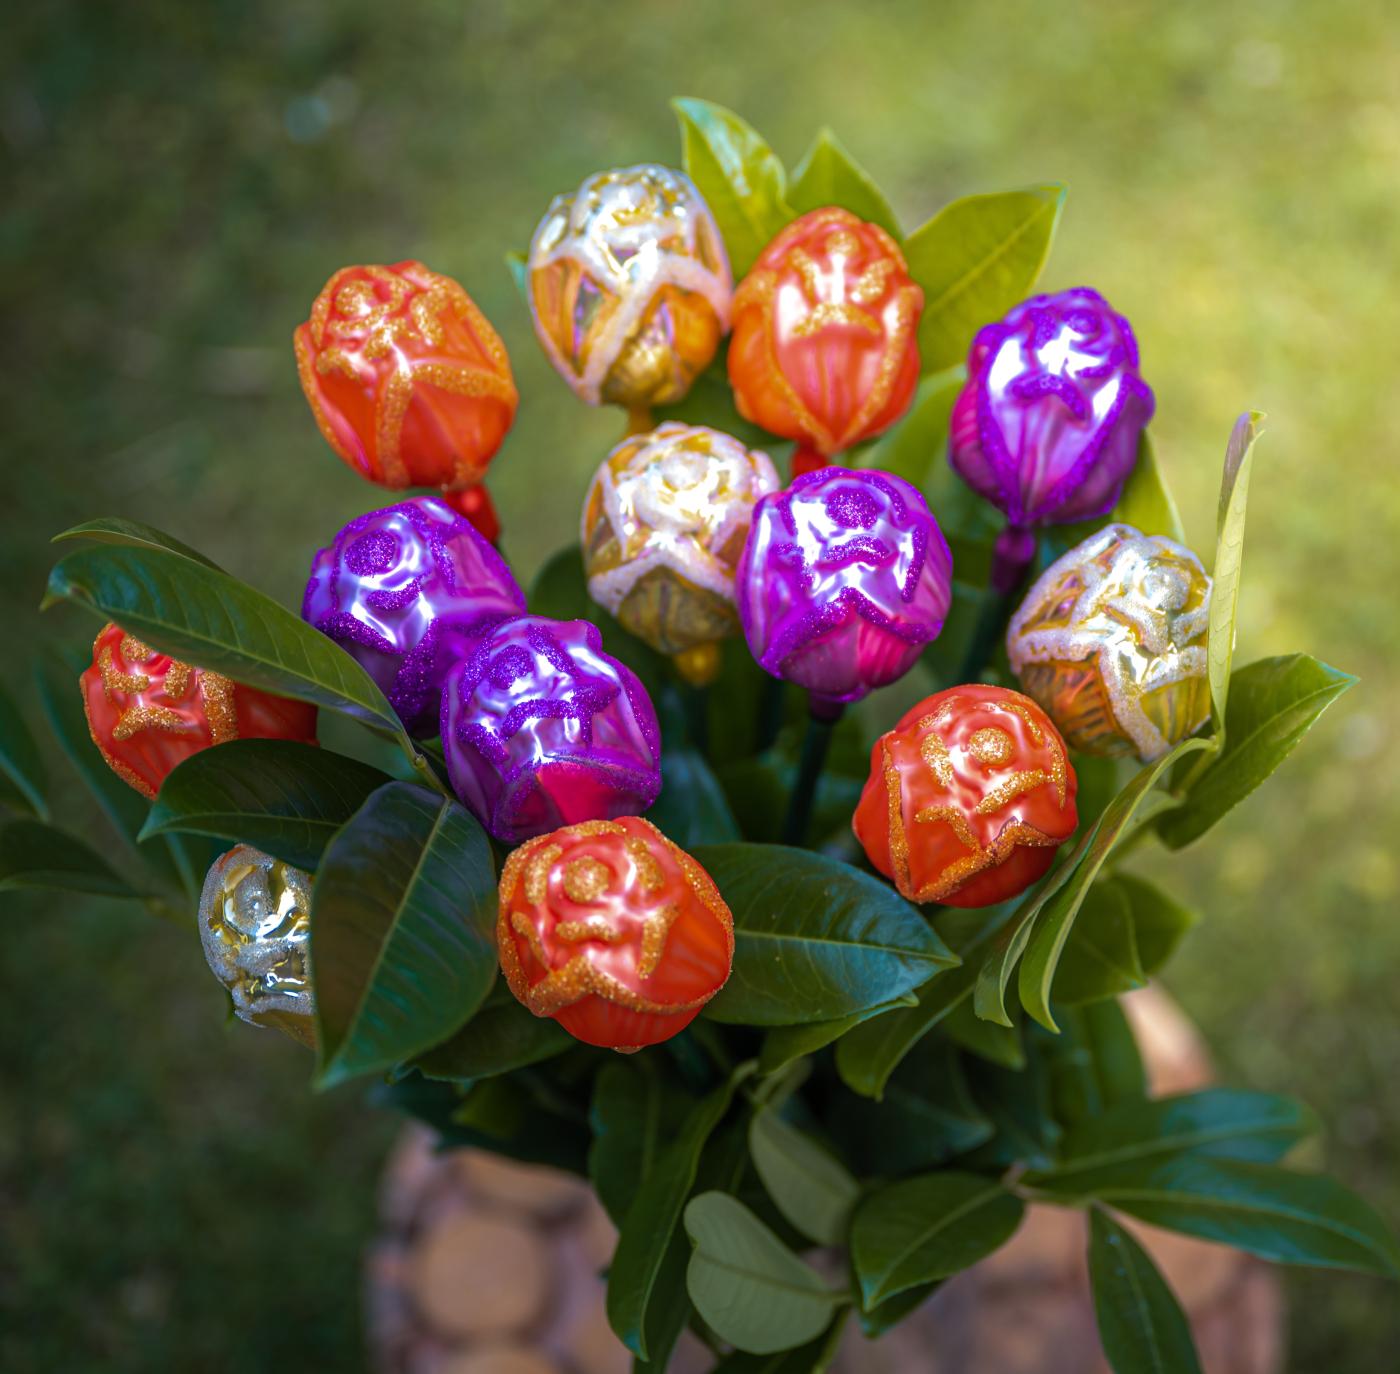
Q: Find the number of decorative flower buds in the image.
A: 13